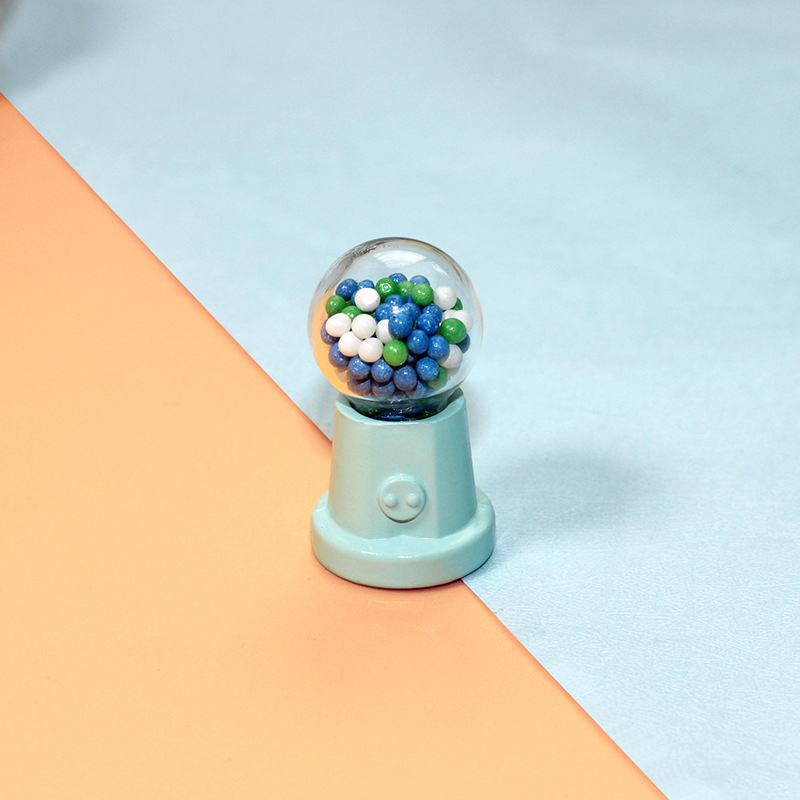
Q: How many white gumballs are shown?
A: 10